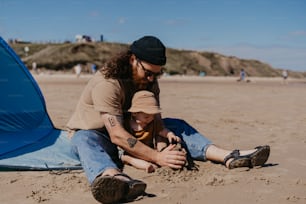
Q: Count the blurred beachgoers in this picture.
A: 5